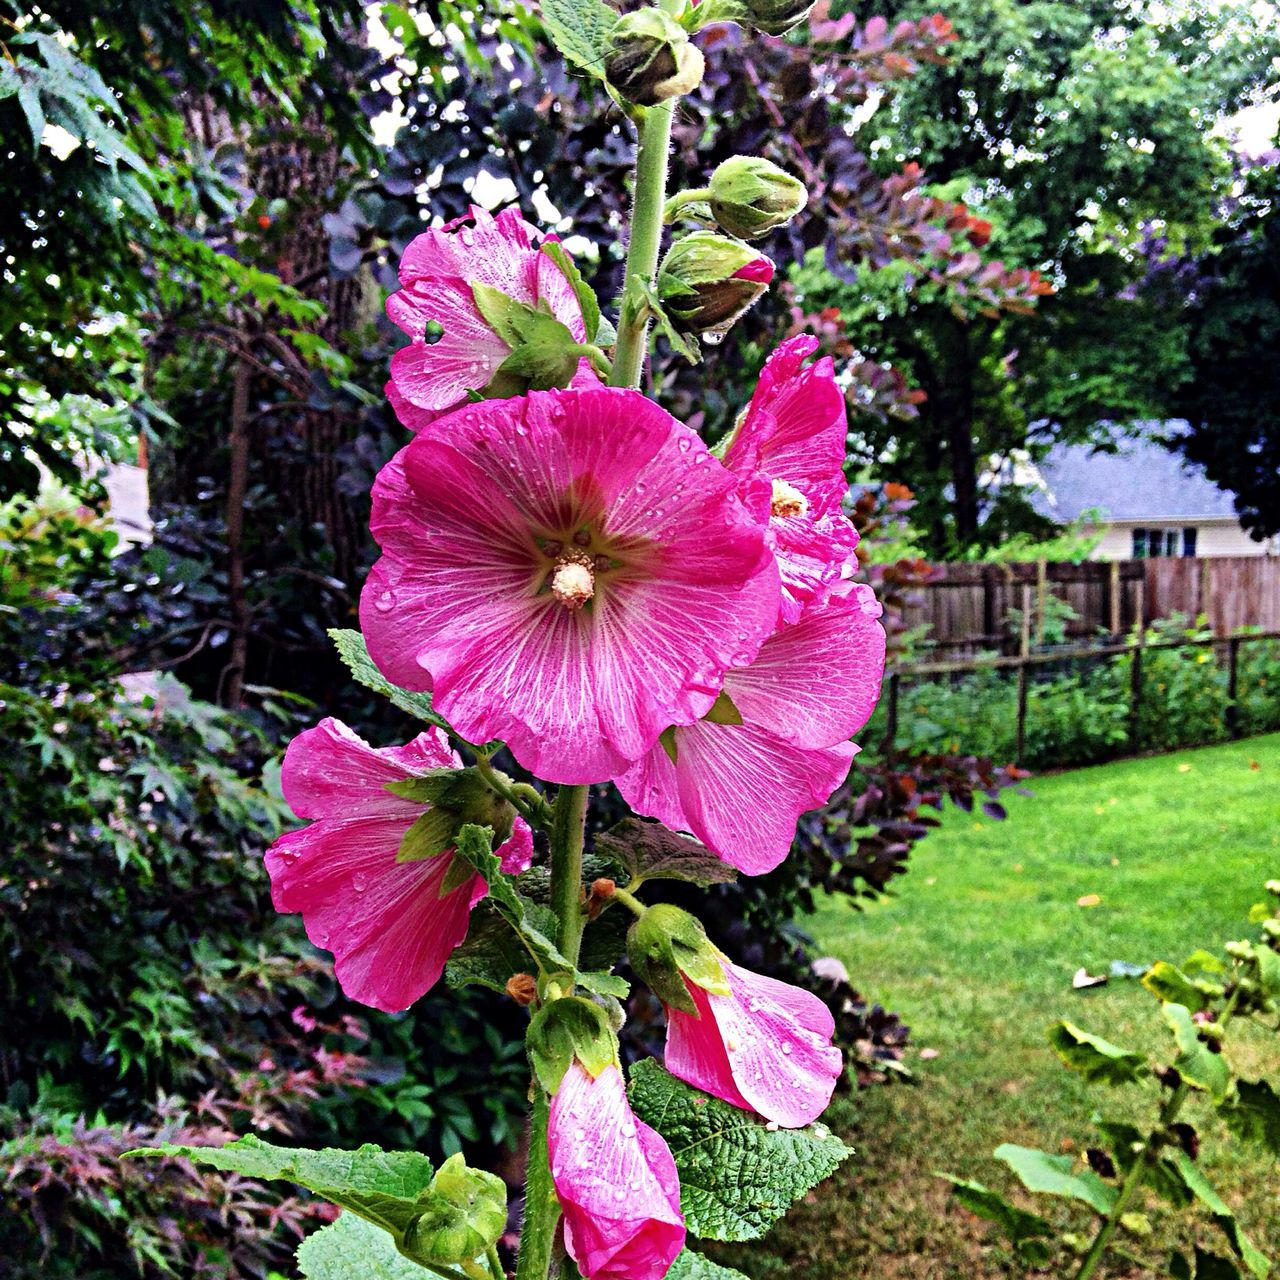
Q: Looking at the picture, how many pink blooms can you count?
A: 7